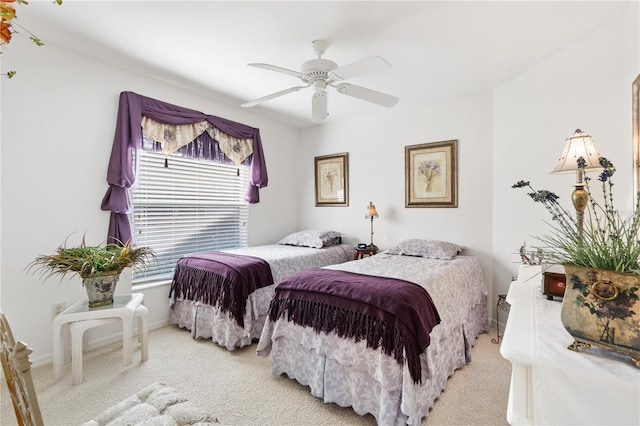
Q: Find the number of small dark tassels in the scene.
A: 2